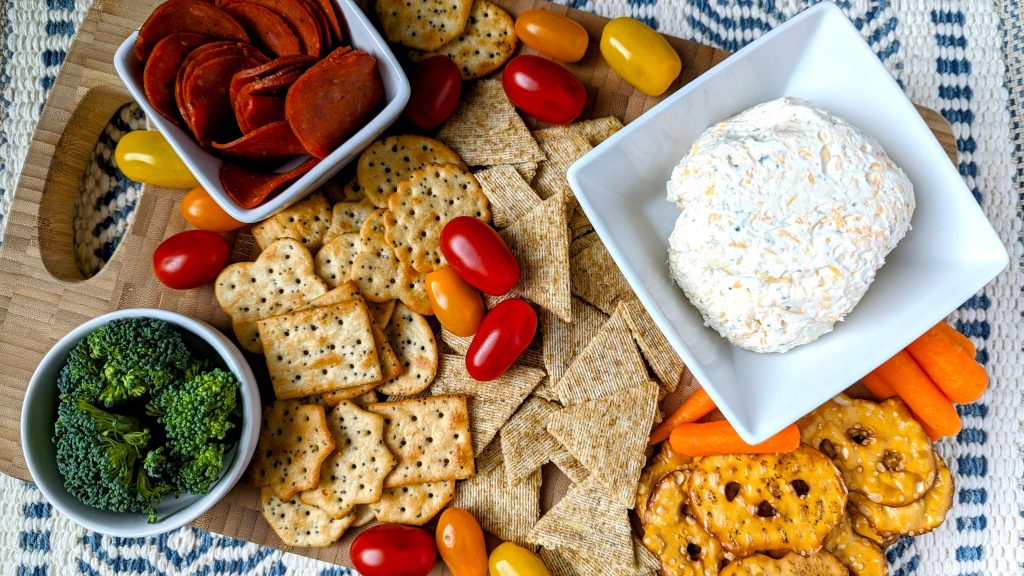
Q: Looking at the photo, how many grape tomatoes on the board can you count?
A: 13